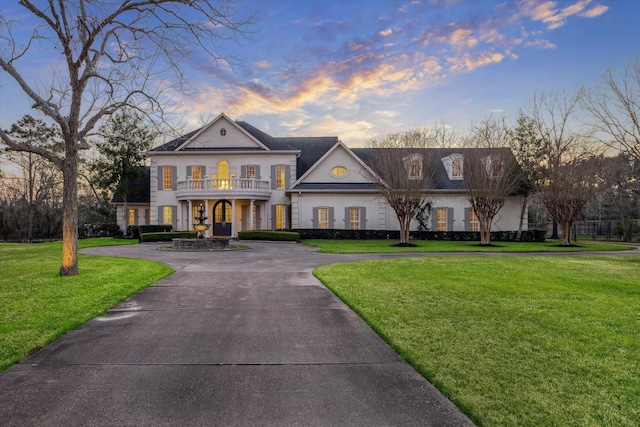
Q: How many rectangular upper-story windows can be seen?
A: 4